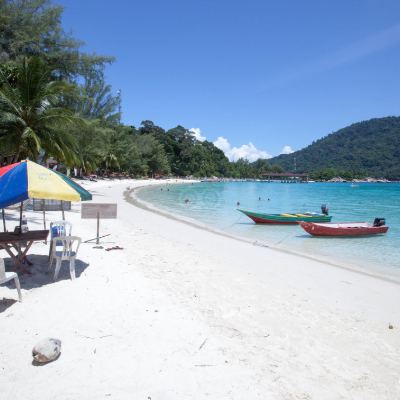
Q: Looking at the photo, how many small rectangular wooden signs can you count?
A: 1